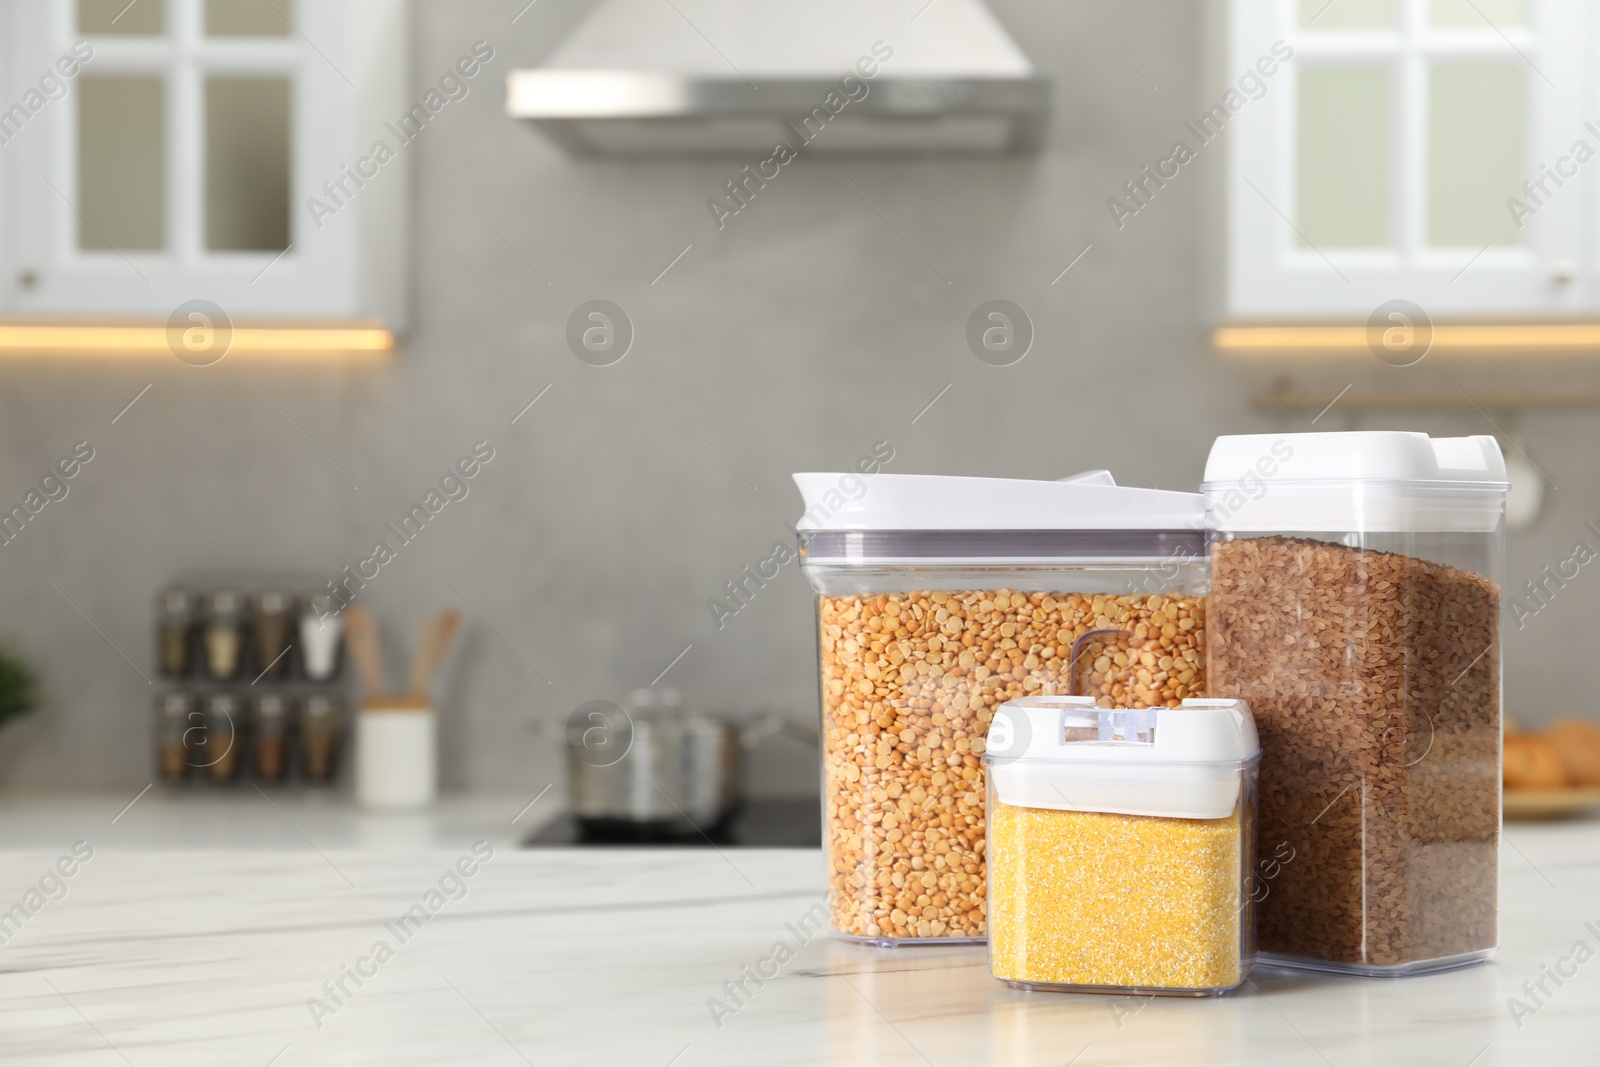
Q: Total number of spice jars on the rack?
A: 8